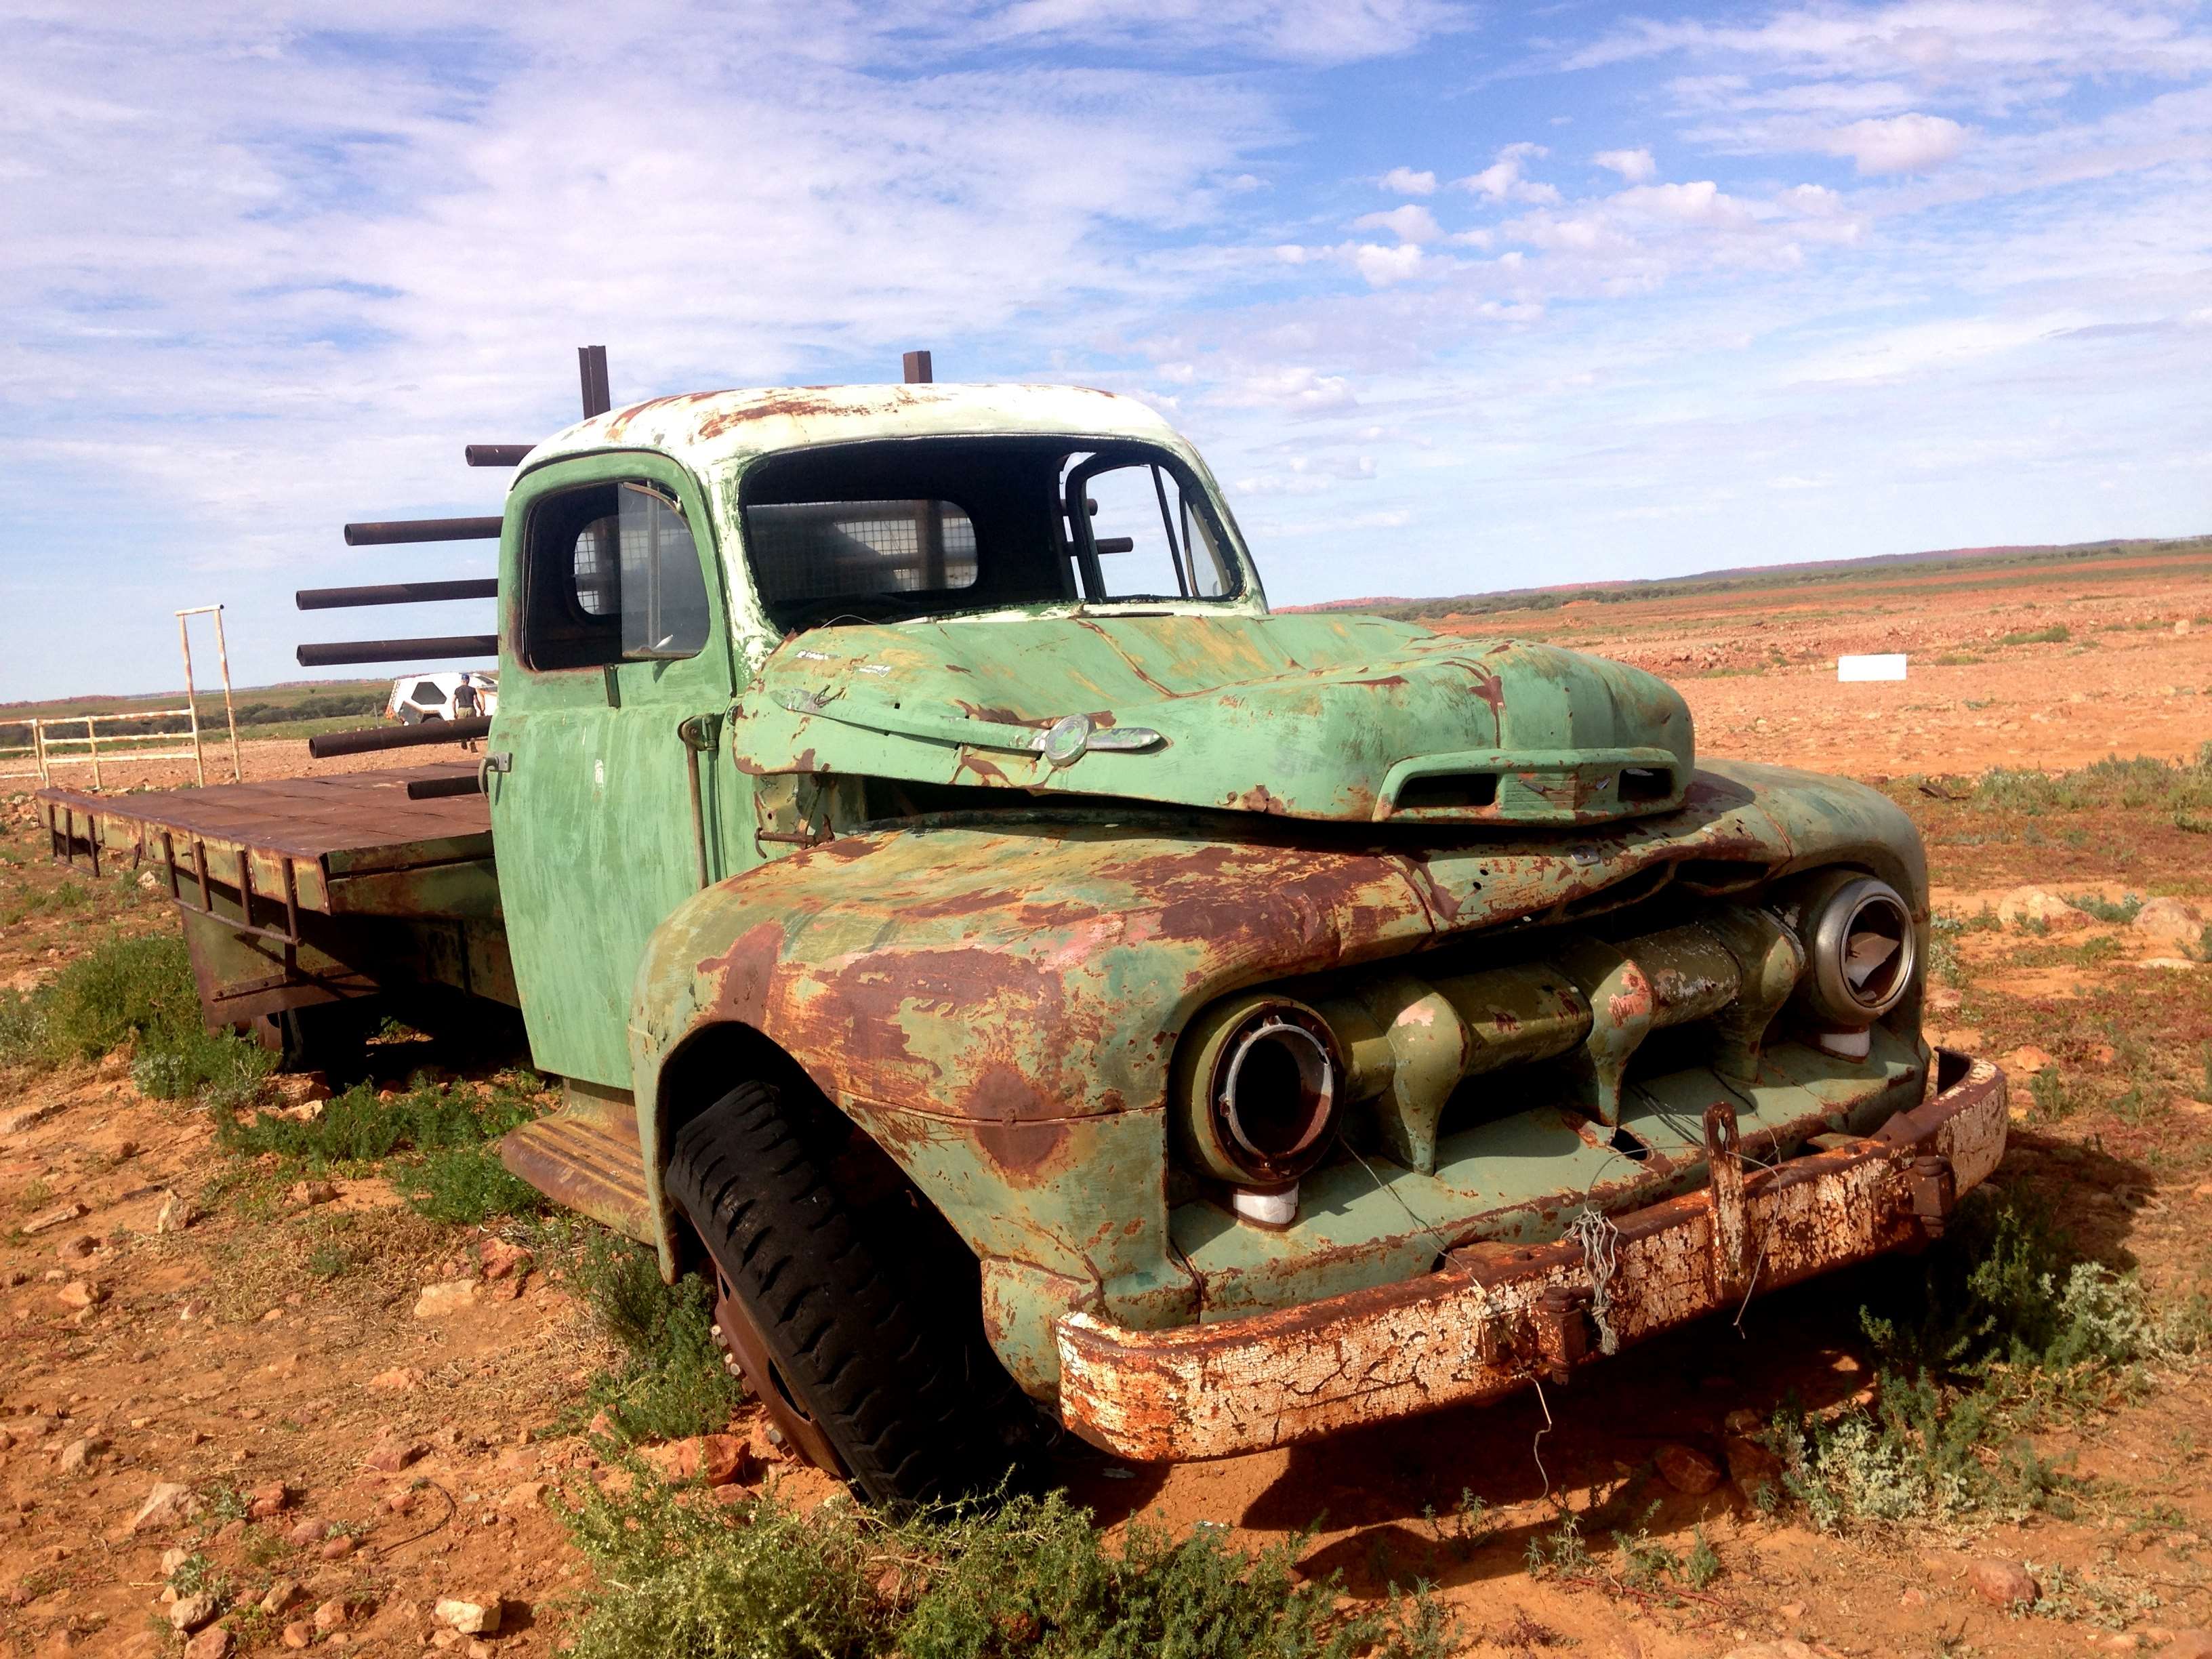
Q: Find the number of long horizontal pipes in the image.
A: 6